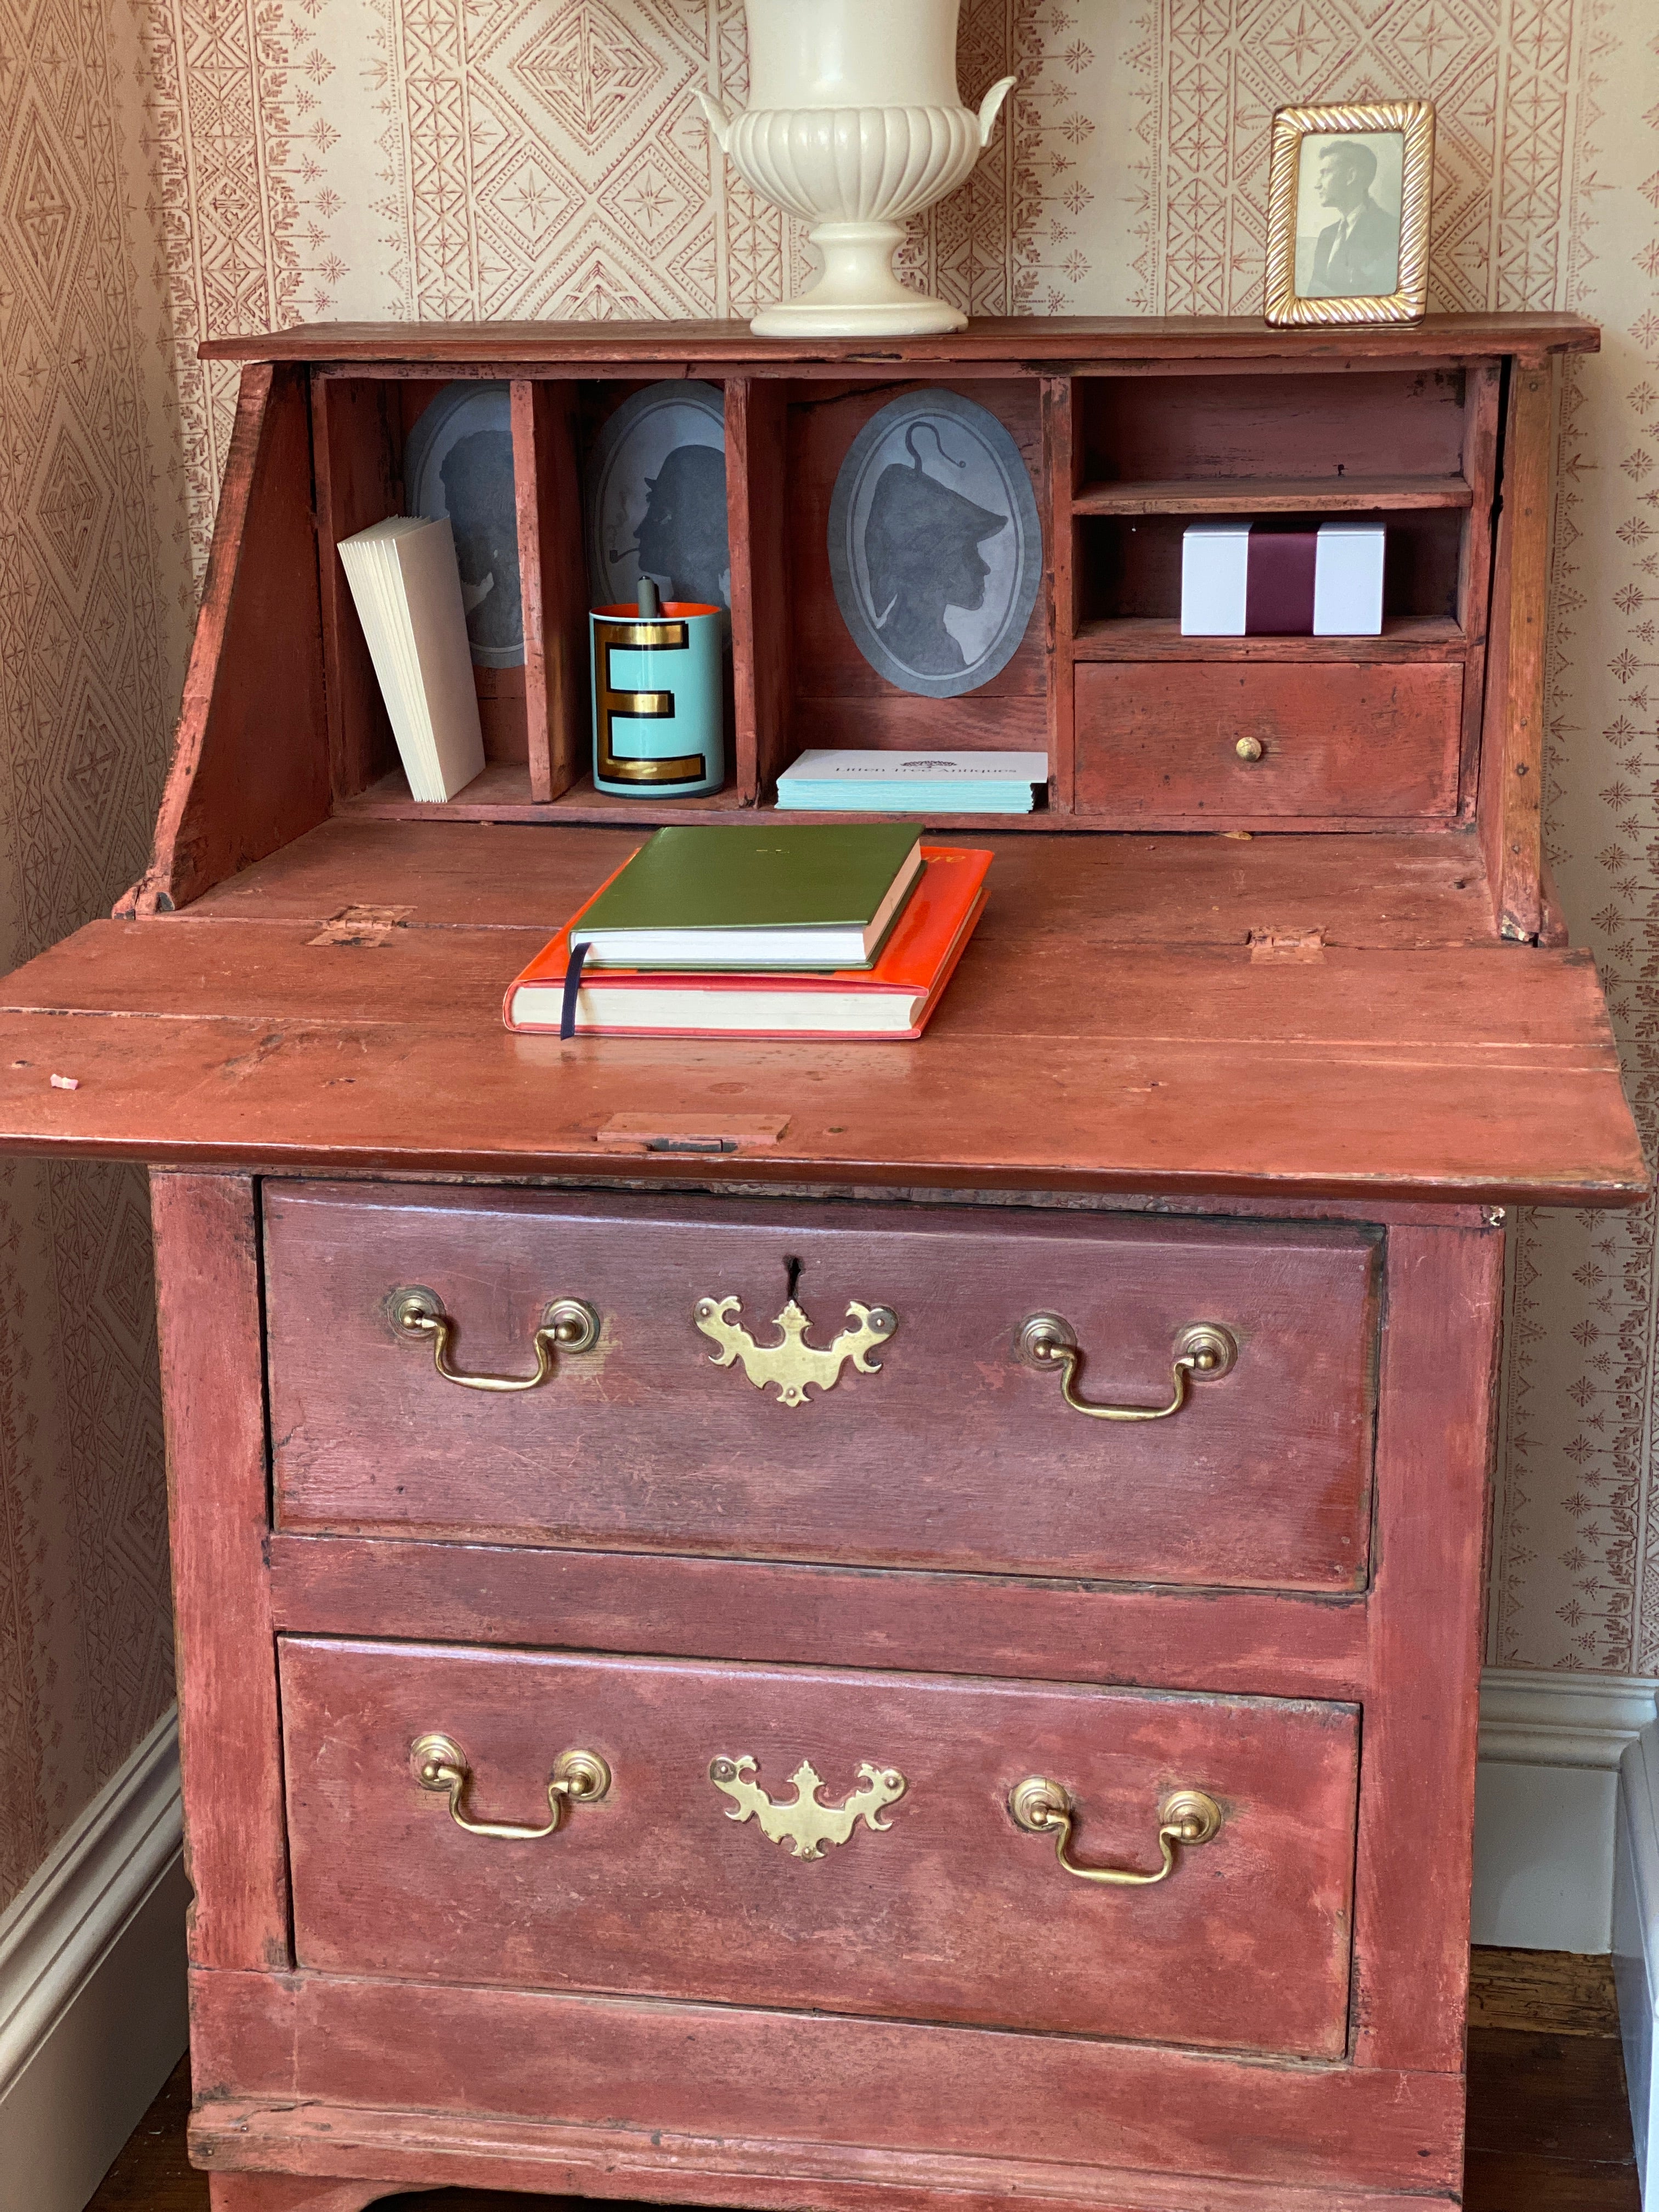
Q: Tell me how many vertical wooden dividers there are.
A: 3